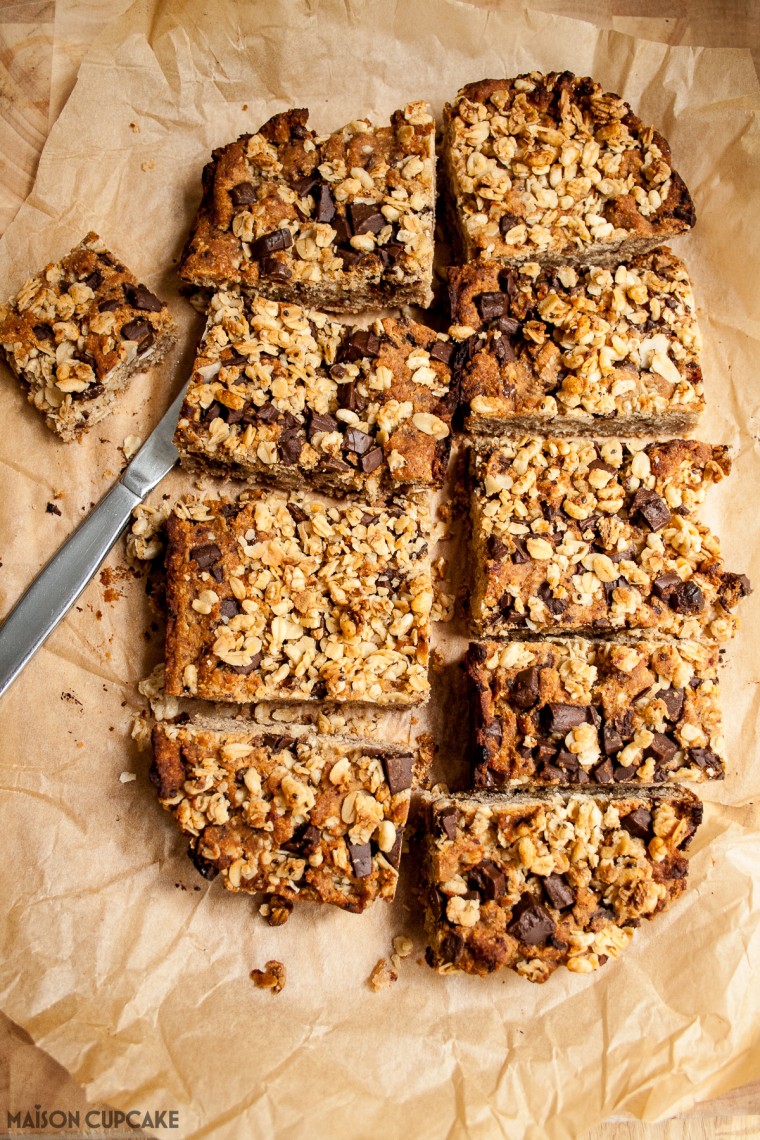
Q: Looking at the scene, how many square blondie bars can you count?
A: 10